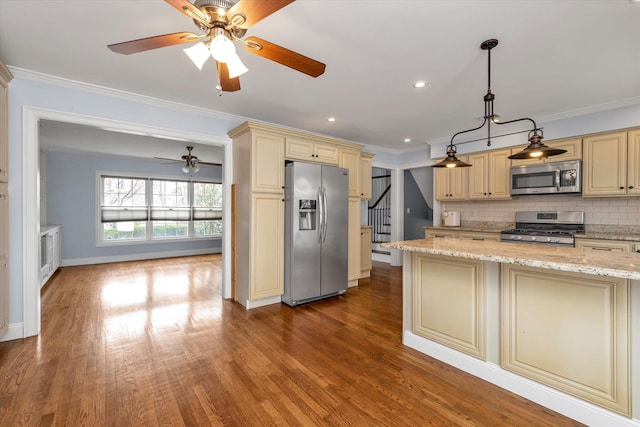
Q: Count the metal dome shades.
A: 2